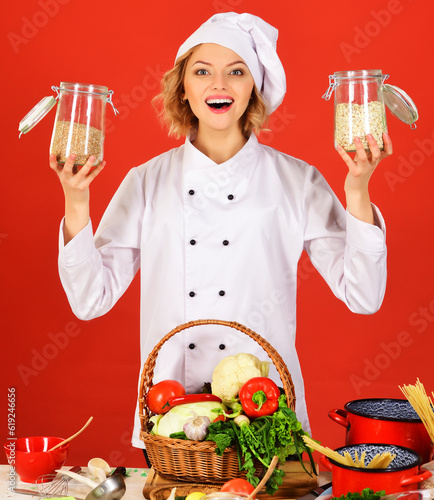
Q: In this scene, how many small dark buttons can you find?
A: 8